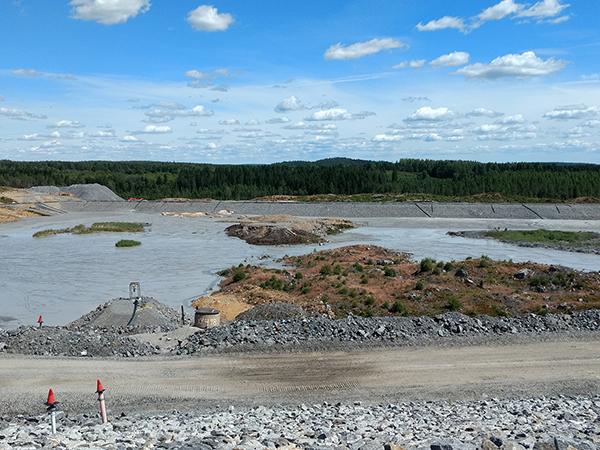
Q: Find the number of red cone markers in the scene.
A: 3